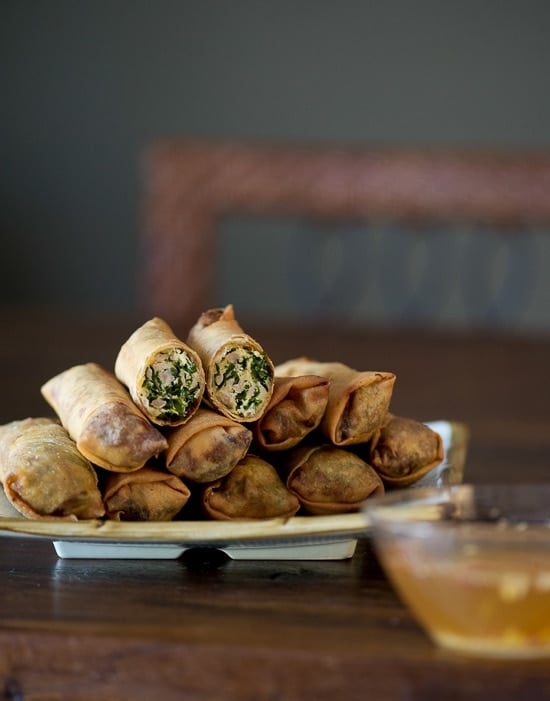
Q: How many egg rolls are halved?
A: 2